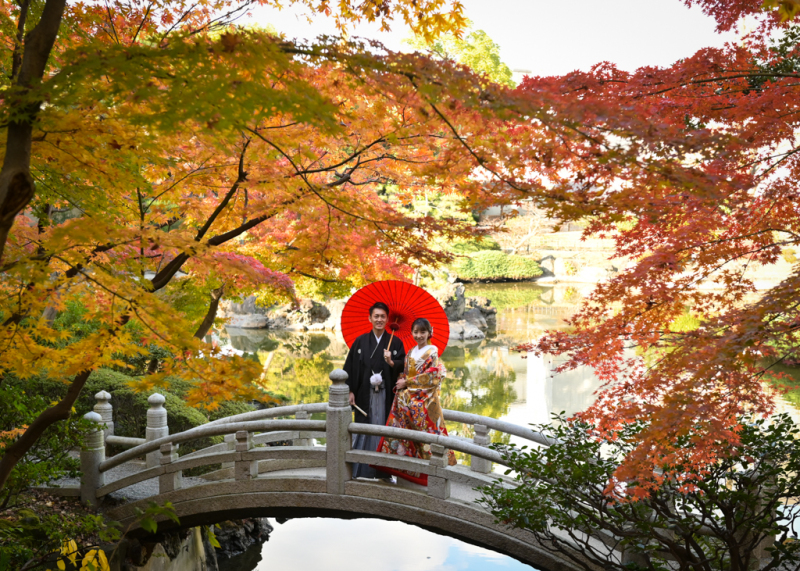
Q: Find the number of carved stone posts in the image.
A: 4